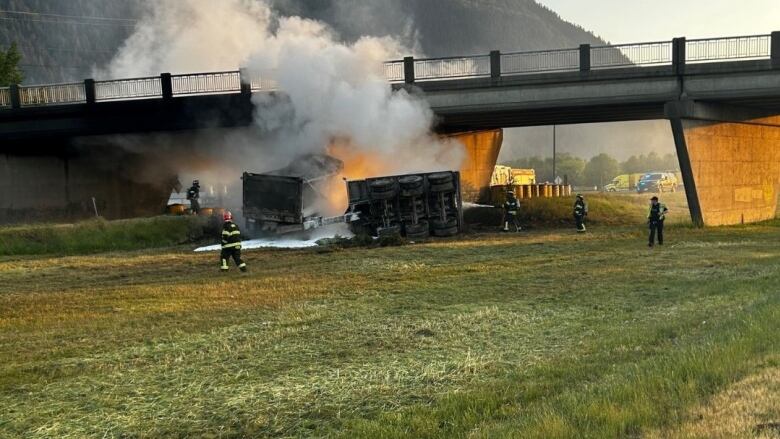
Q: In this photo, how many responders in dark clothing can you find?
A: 5